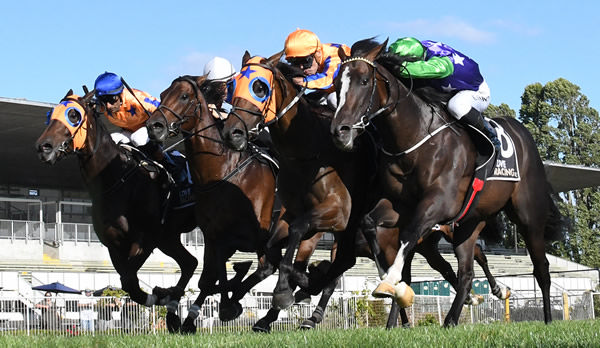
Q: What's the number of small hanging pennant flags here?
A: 0